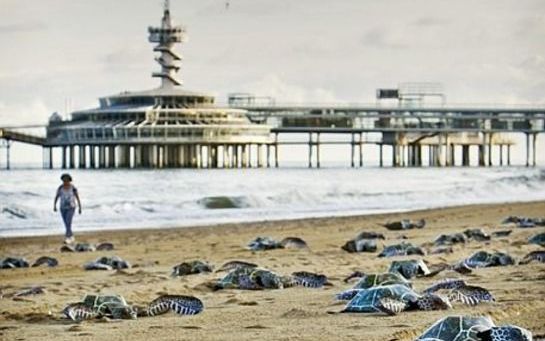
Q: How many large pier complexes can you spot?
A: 1